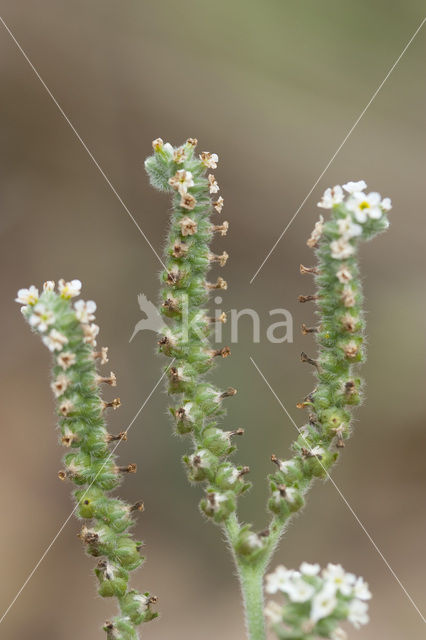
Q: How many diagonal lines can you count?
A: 4